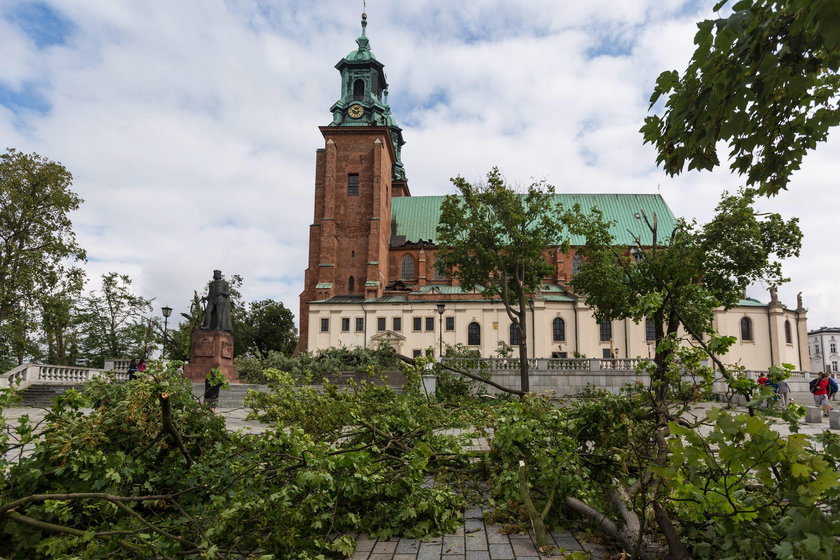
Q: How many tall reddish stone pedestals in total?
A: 1